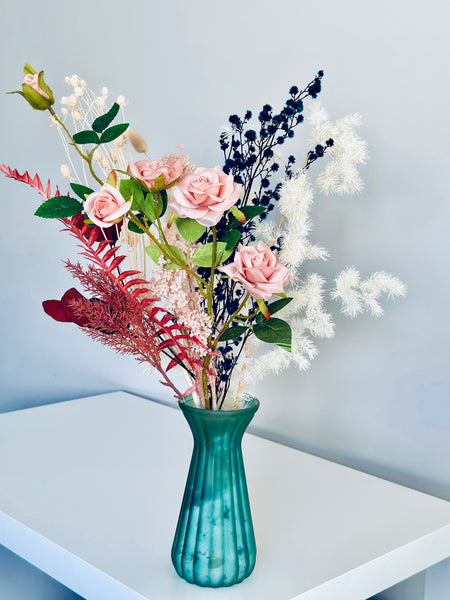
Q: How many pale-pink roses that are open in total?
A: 4